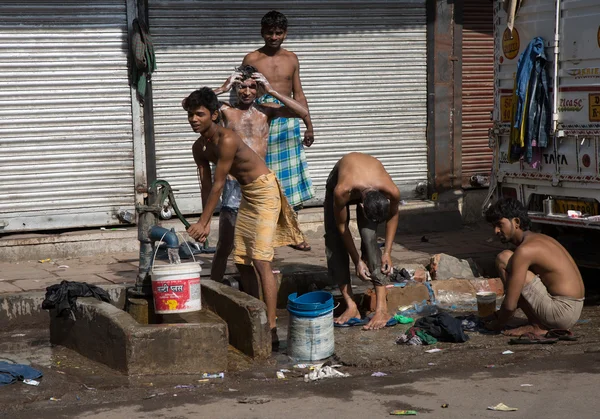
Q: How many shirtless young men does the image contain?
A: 5